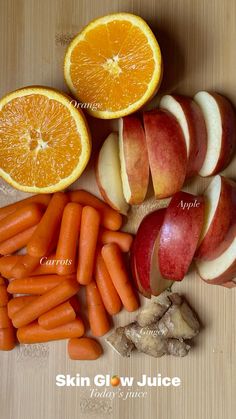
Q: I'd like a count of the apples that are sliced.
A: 2